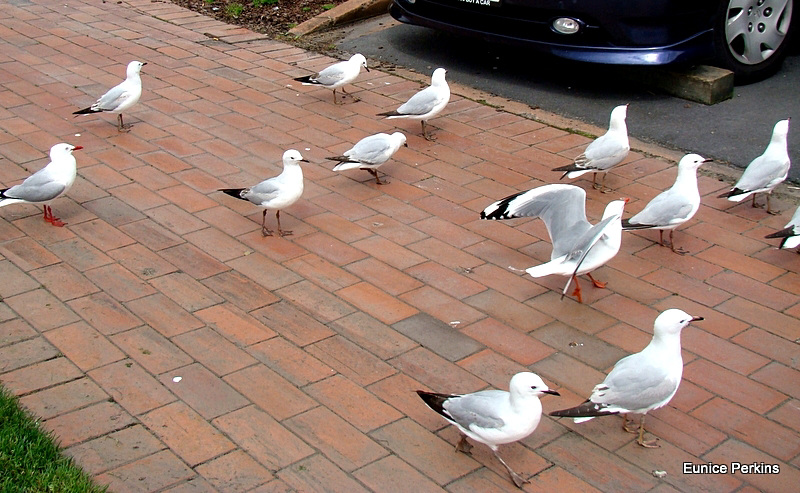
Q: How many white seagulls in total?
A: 13